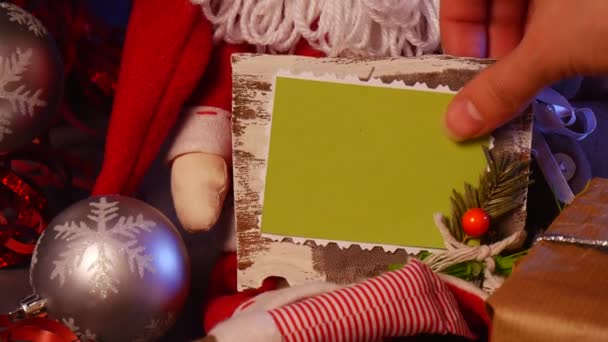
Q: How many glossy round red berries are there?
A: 1